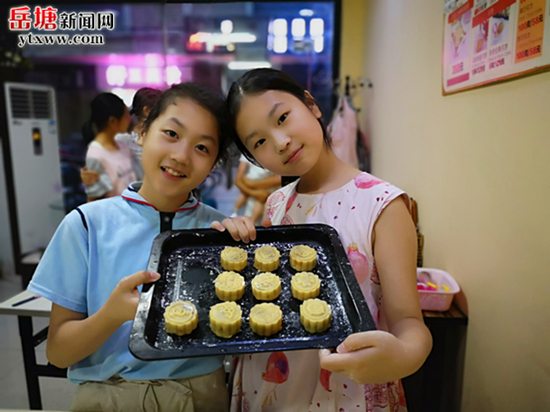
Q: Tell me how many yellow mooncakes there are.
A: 10